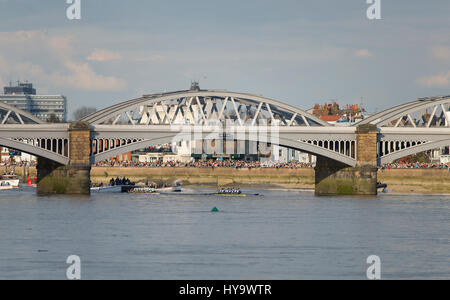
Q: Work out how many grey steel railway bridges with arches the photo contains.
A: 1